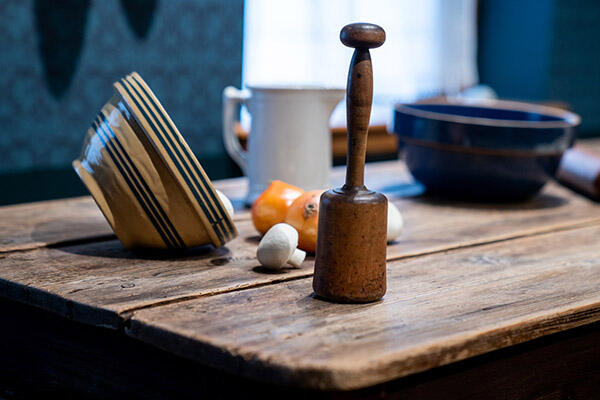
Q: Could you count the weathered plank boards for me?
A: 3